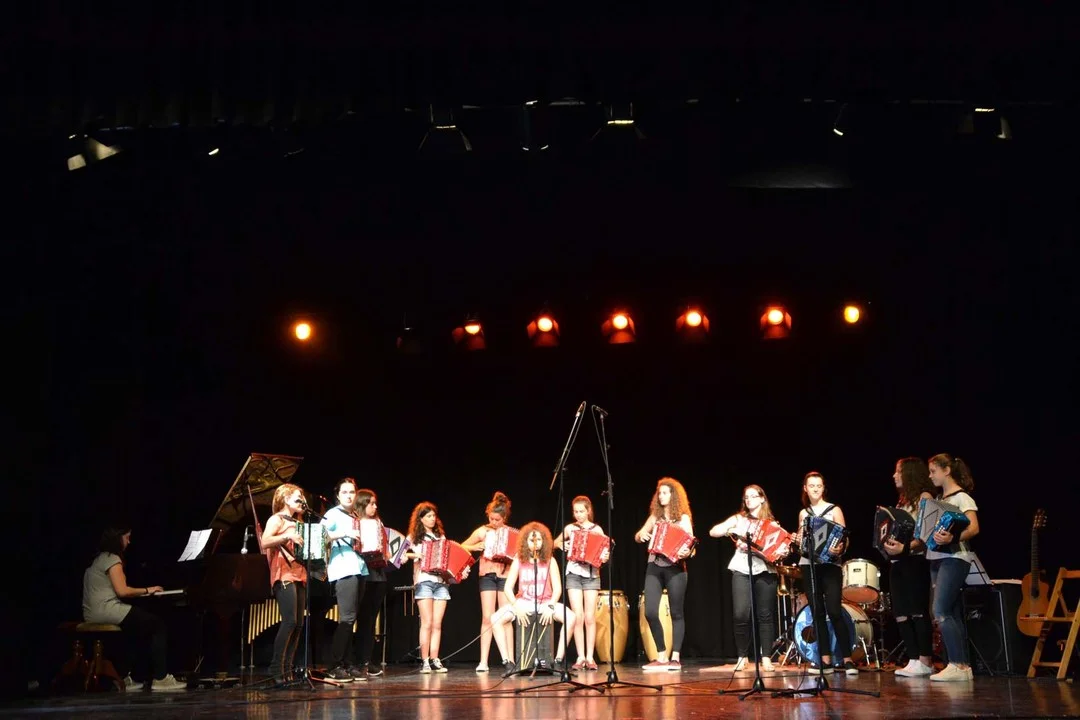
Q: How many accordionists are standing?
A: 11